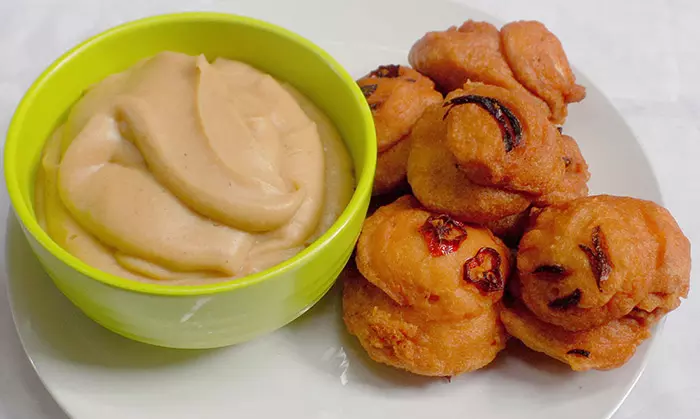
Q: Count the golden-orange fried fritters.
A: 5